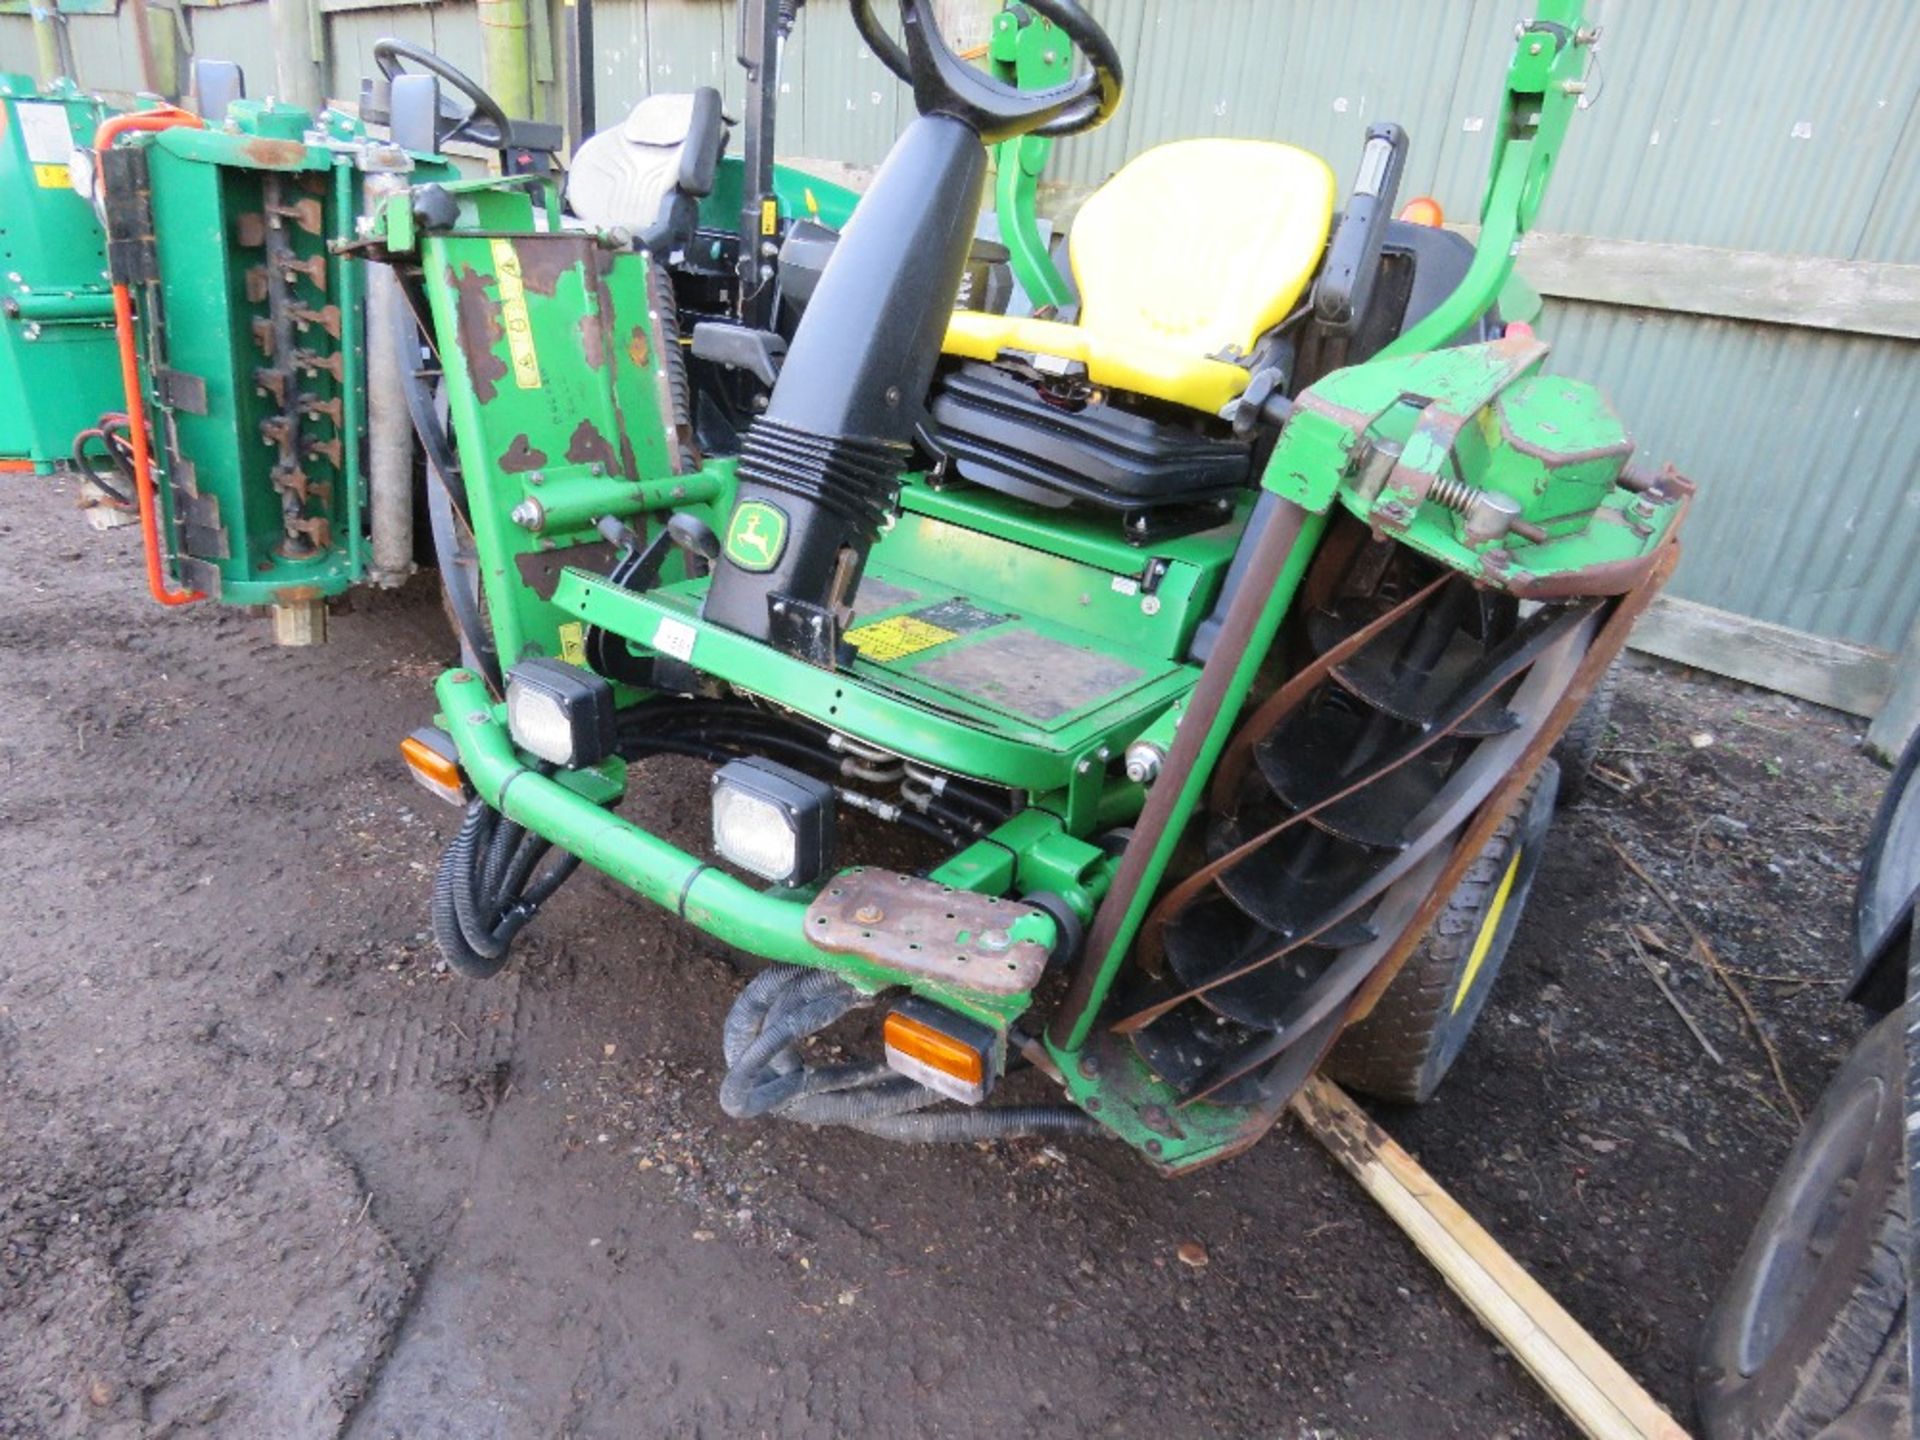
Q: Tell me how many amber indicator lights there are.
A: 2